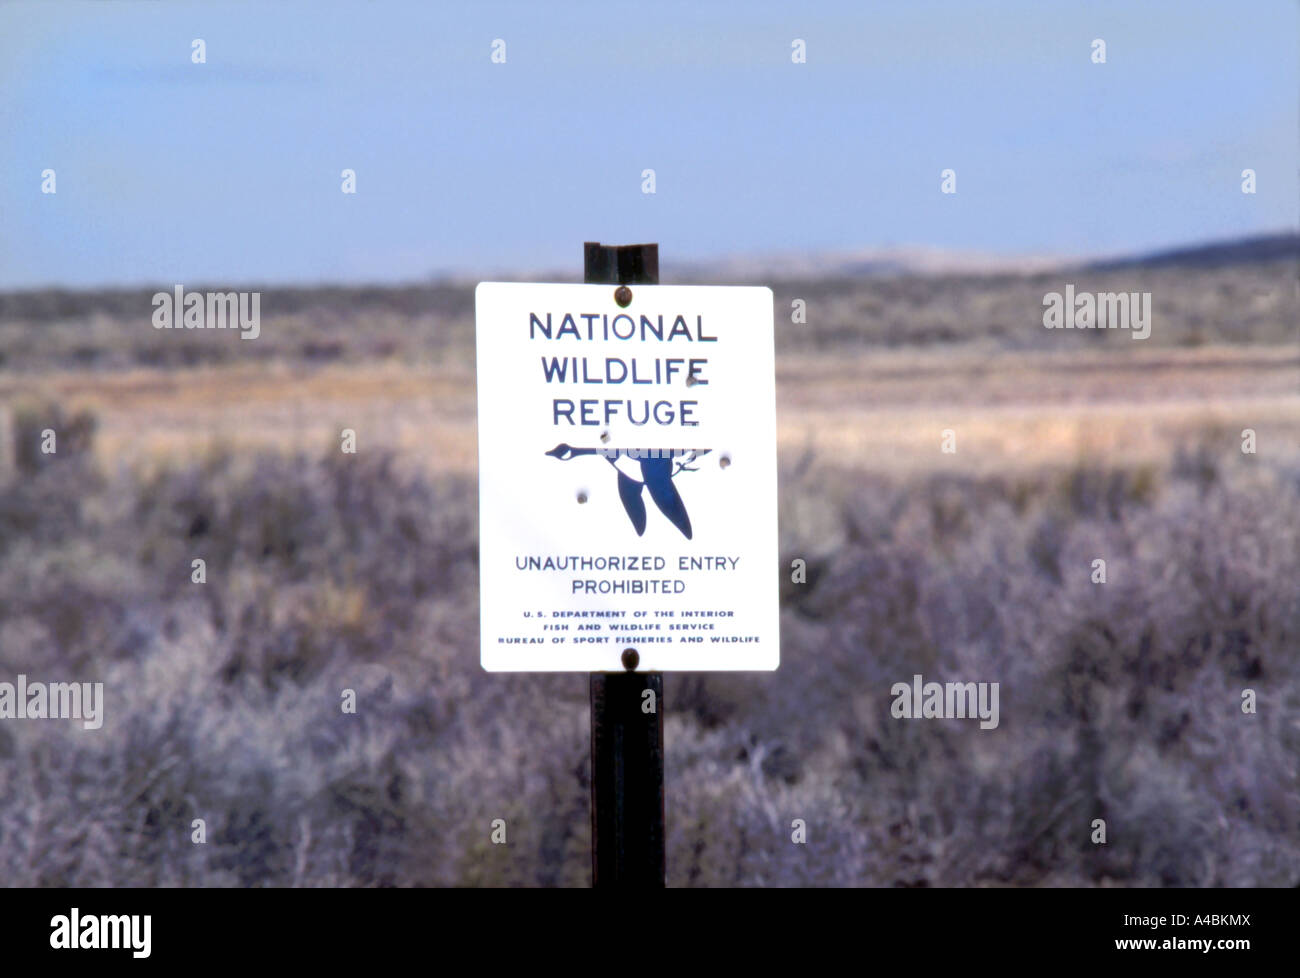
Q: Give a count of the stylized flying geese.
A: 1